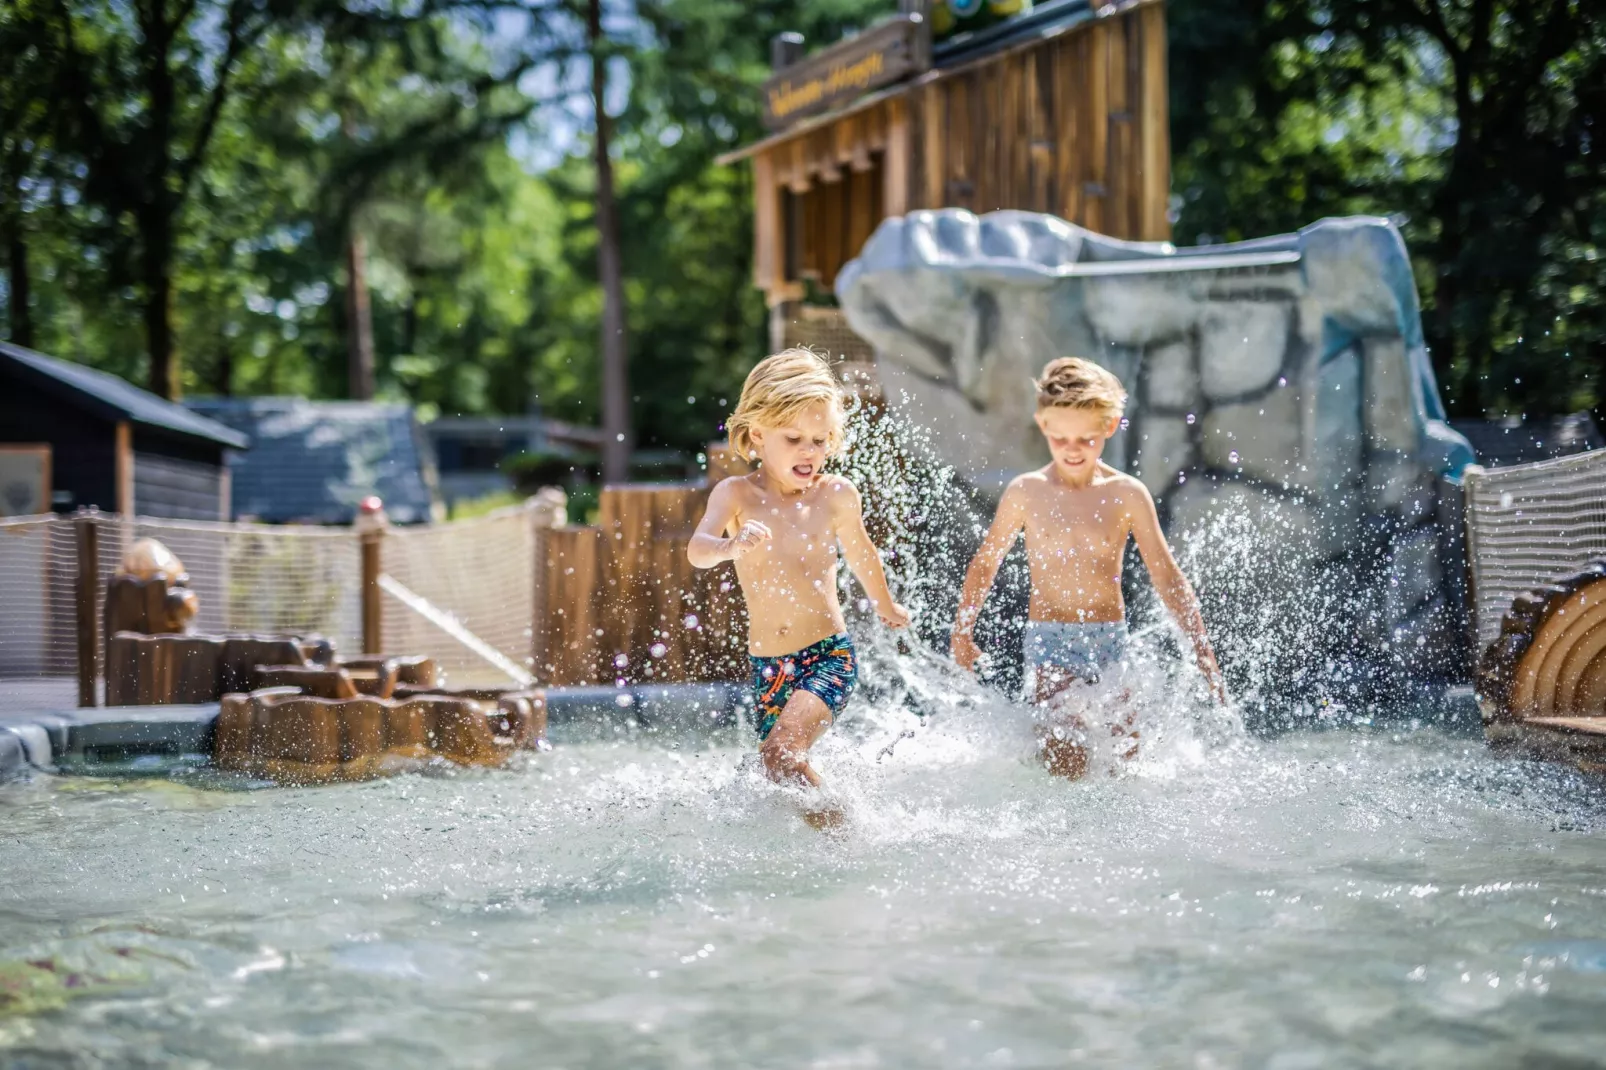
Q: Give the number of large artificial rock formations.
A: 1